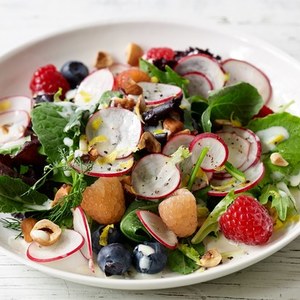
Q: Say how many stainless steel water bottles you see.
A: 0